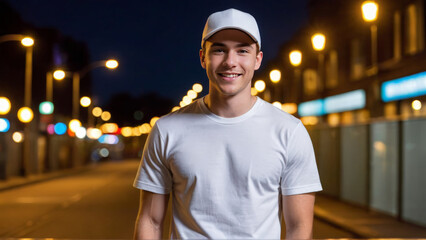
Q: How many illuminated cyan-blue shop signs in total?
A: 2